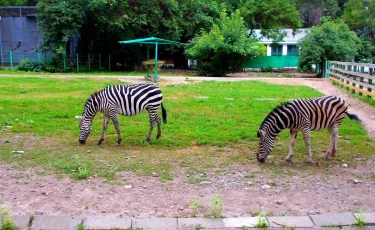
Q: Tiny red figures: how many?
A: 0